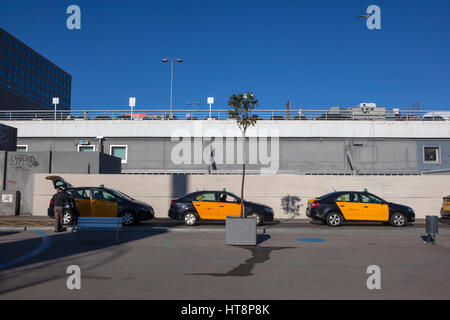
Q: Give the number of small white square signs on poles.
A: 3